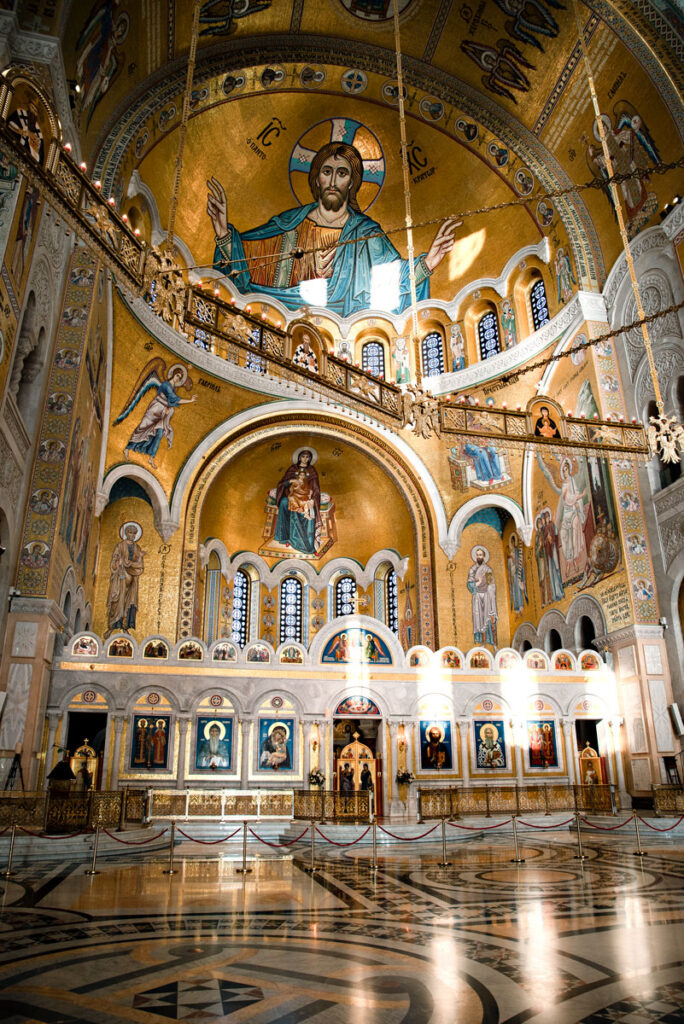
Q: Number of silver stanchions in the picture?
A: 10